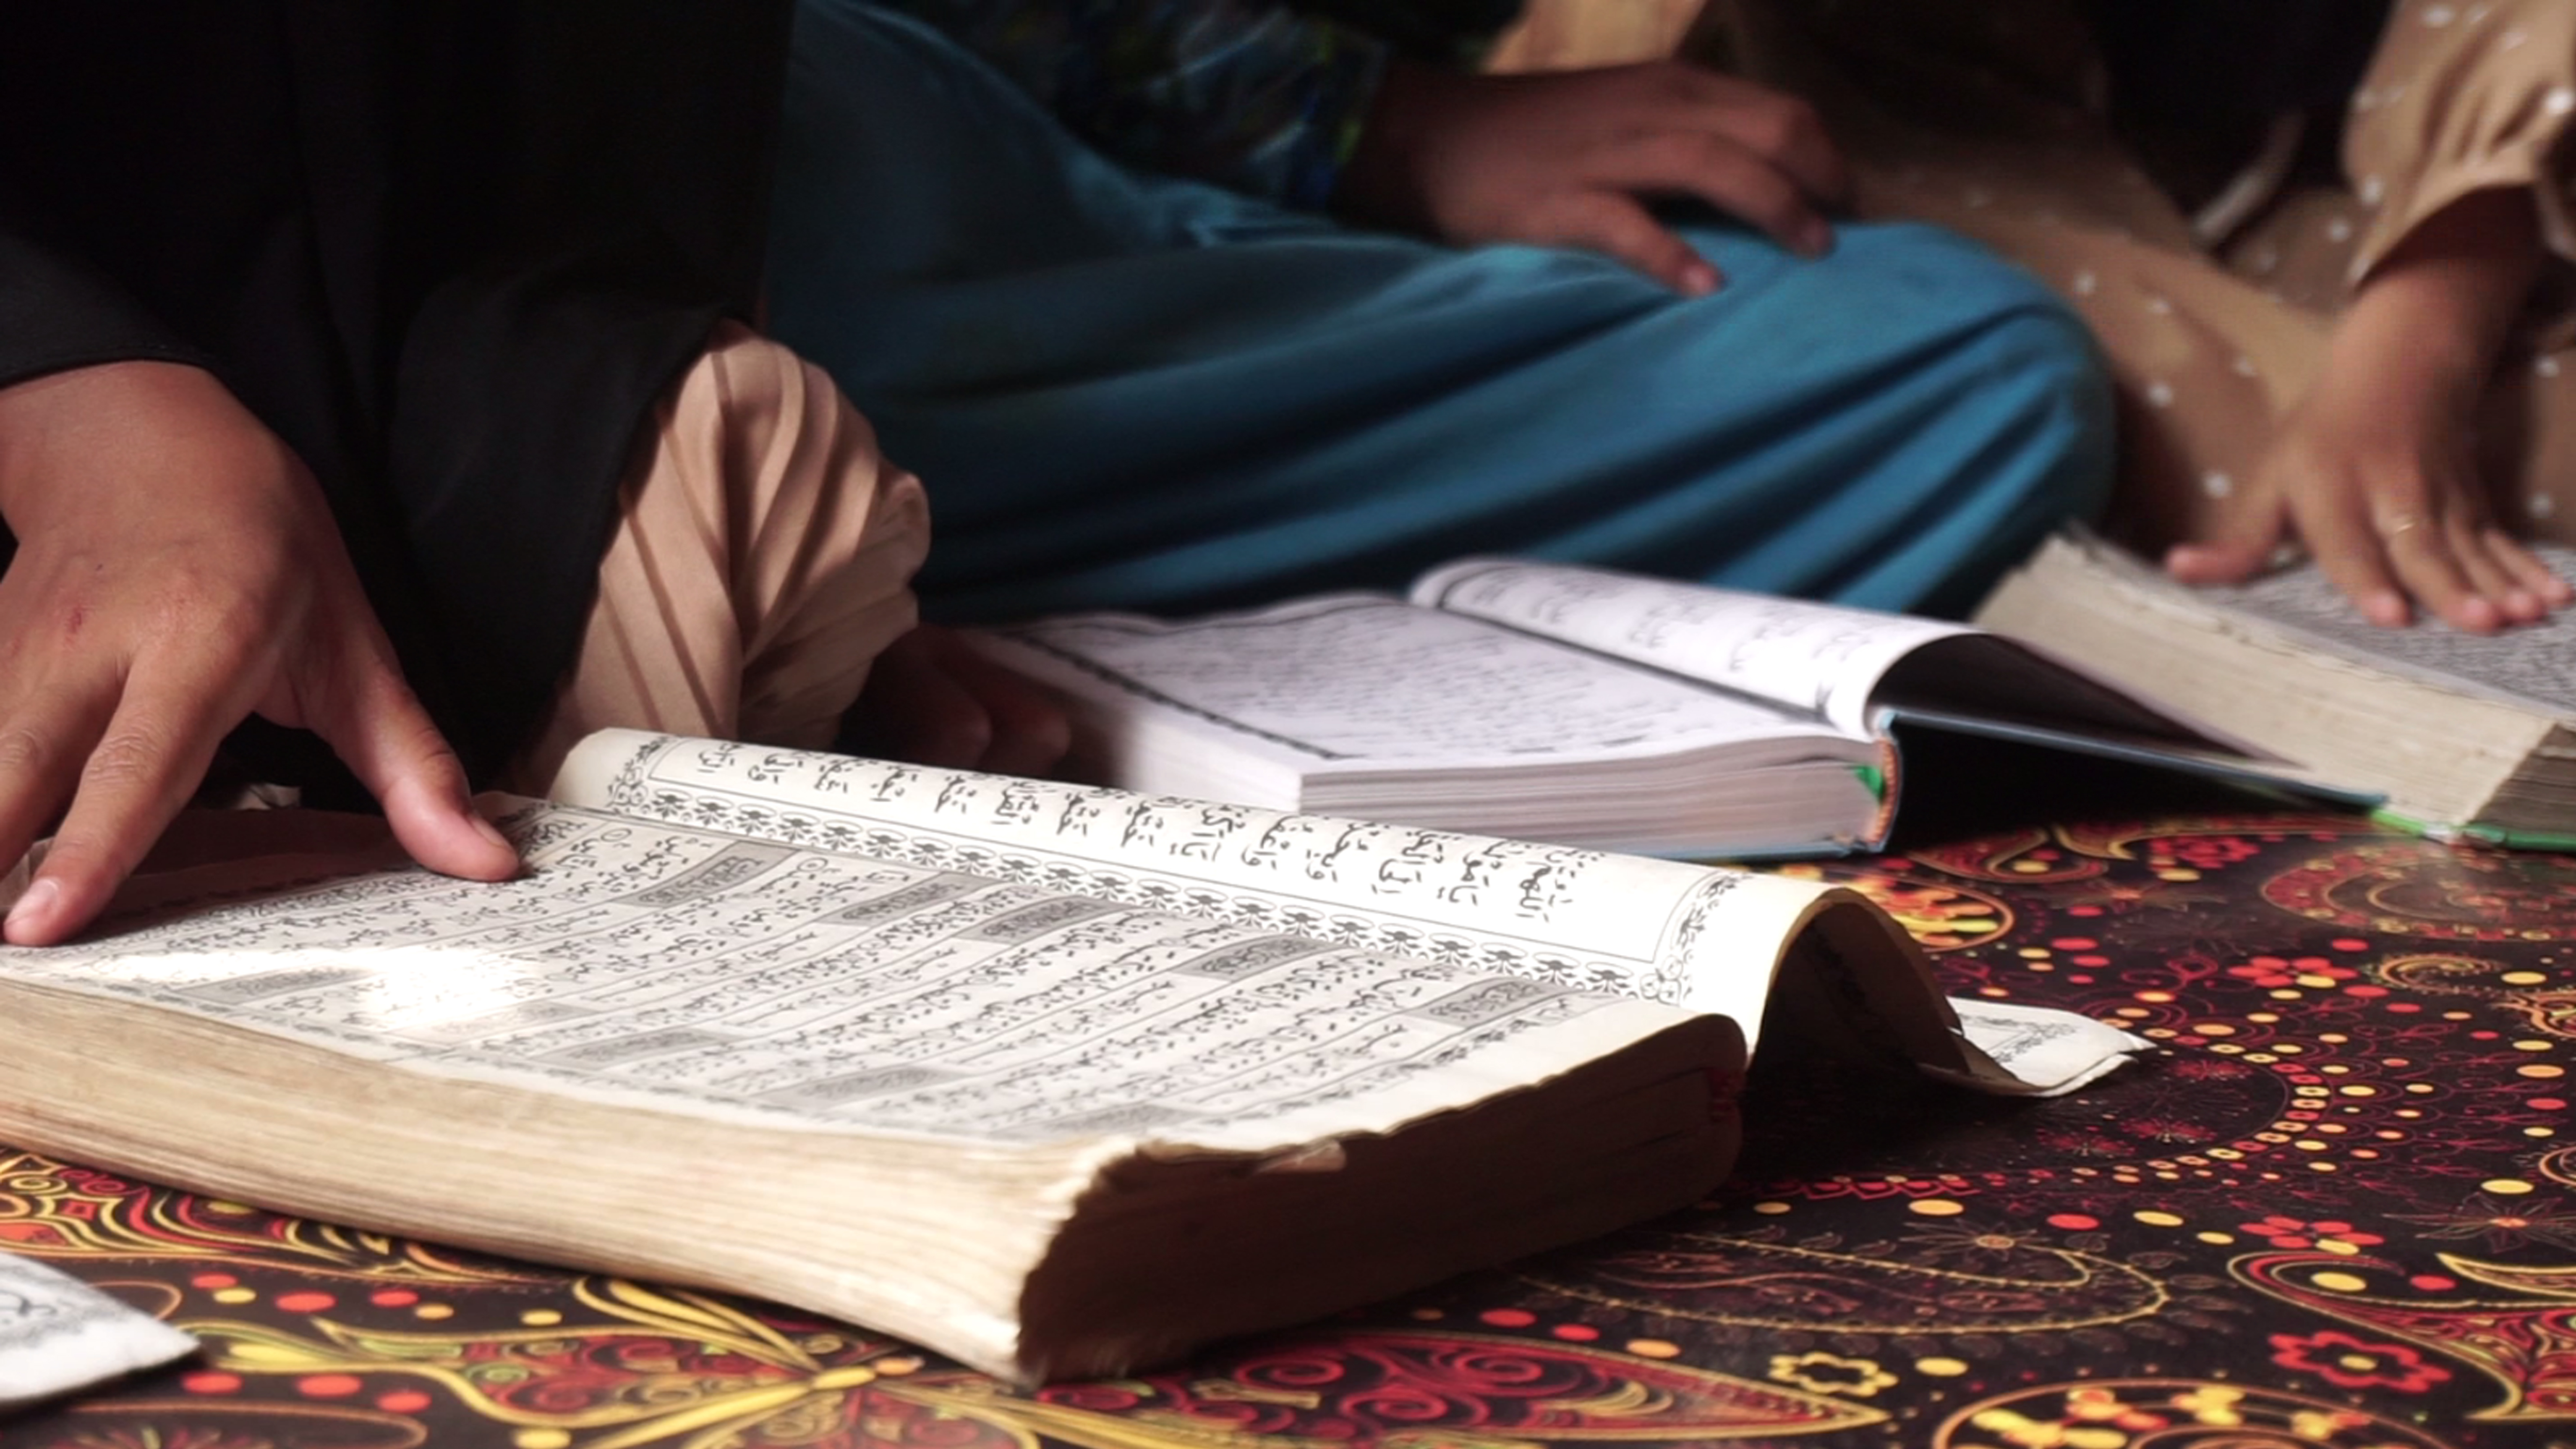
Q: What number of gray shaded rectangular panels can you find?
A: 10